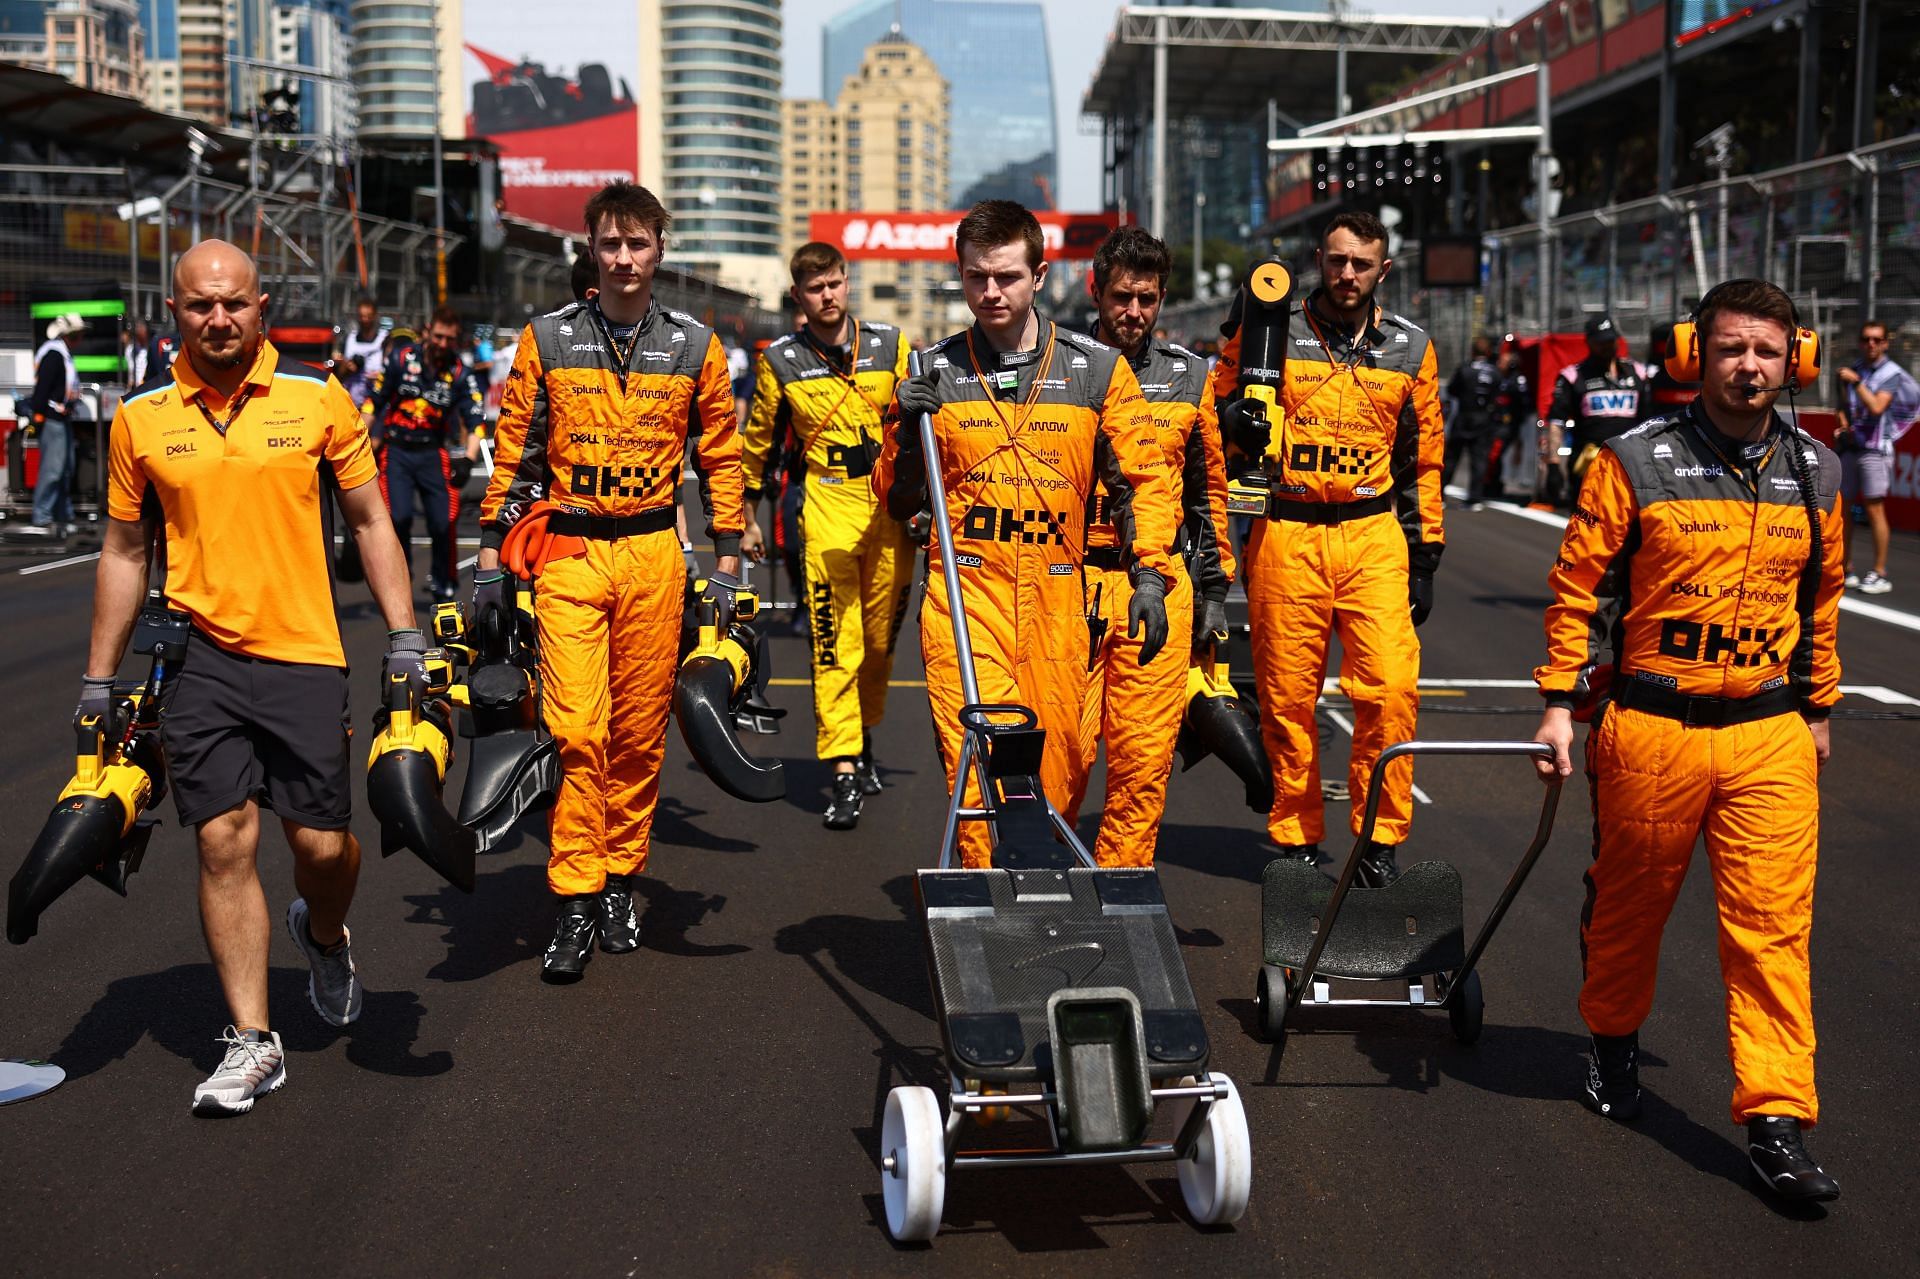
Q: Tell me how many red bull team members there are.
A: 1